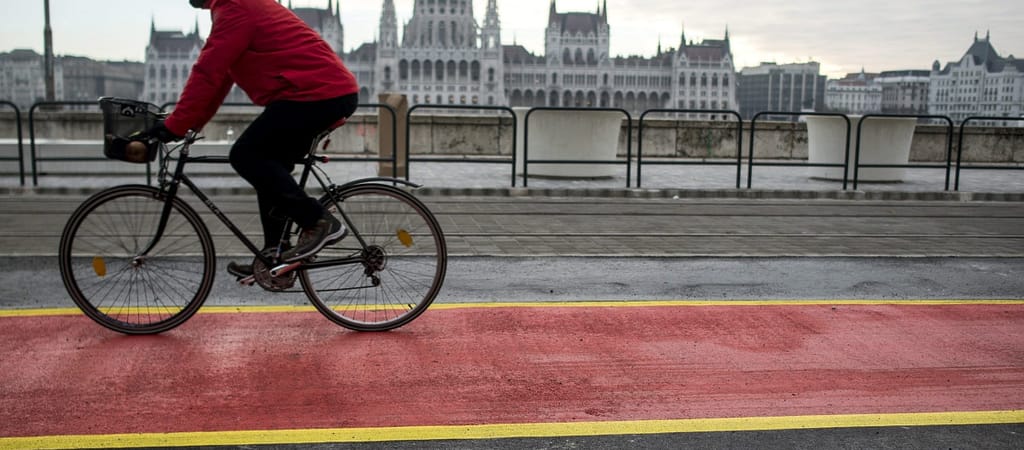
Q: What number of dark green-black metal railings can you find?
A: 10